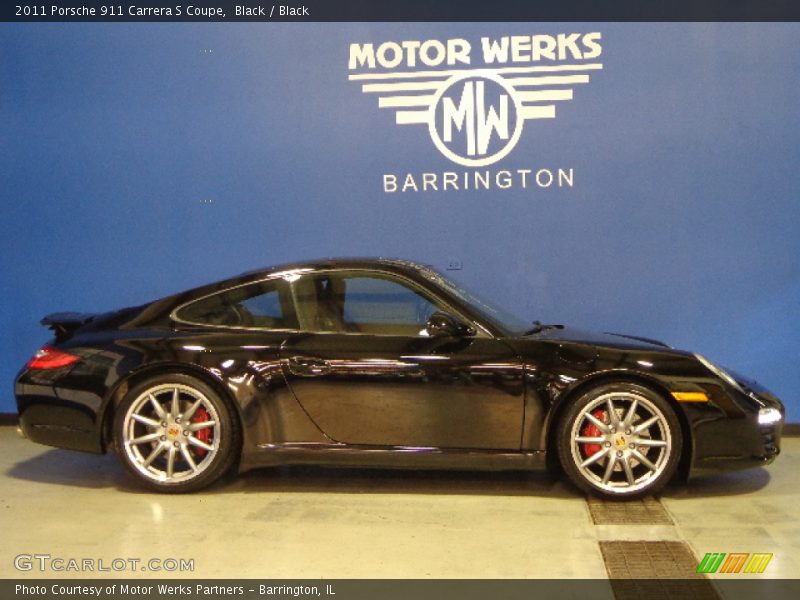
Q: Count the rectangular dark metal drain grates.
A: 2